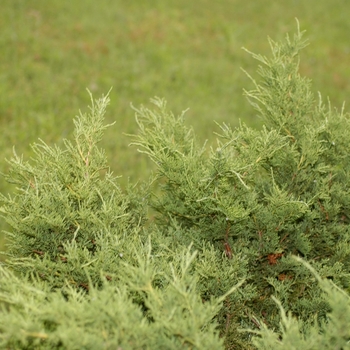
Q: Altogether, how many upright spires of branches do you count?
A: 3